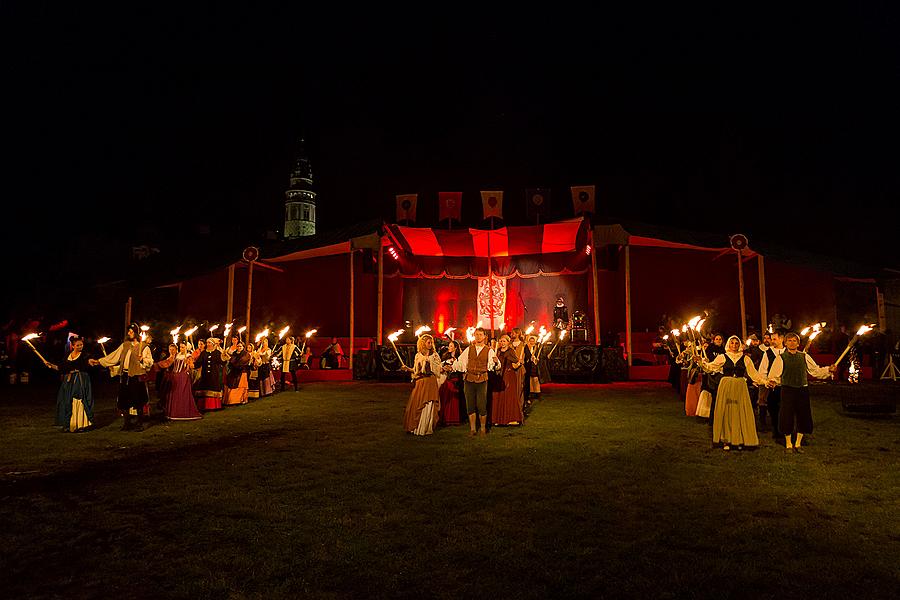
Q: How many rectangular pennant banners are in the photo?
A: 5